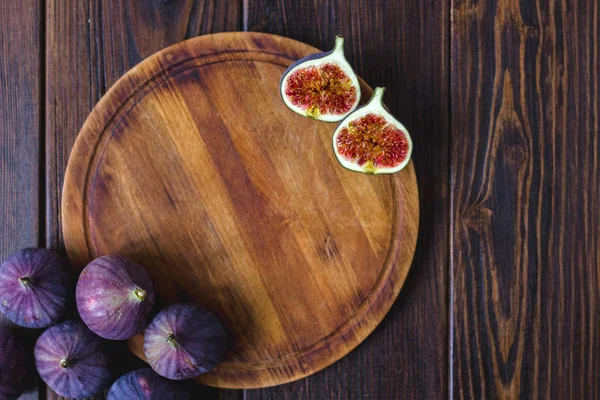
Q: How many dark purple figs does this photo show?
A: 6